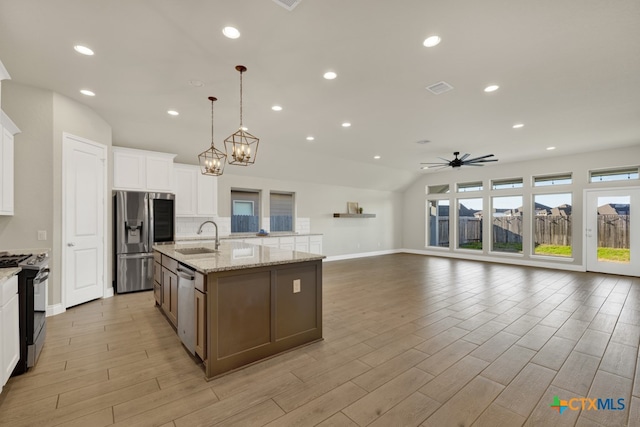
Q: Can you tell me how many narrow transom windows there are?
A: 5